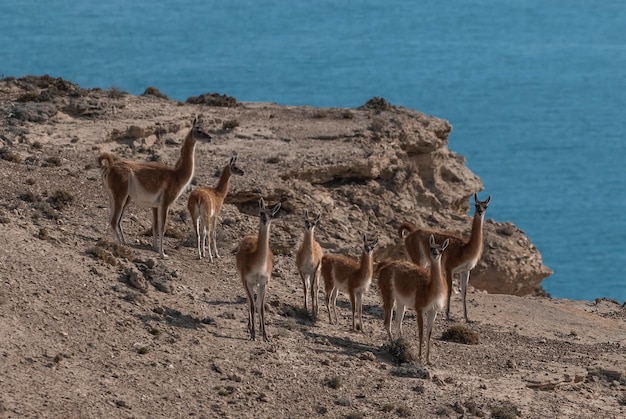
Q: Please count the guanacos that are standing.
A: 7